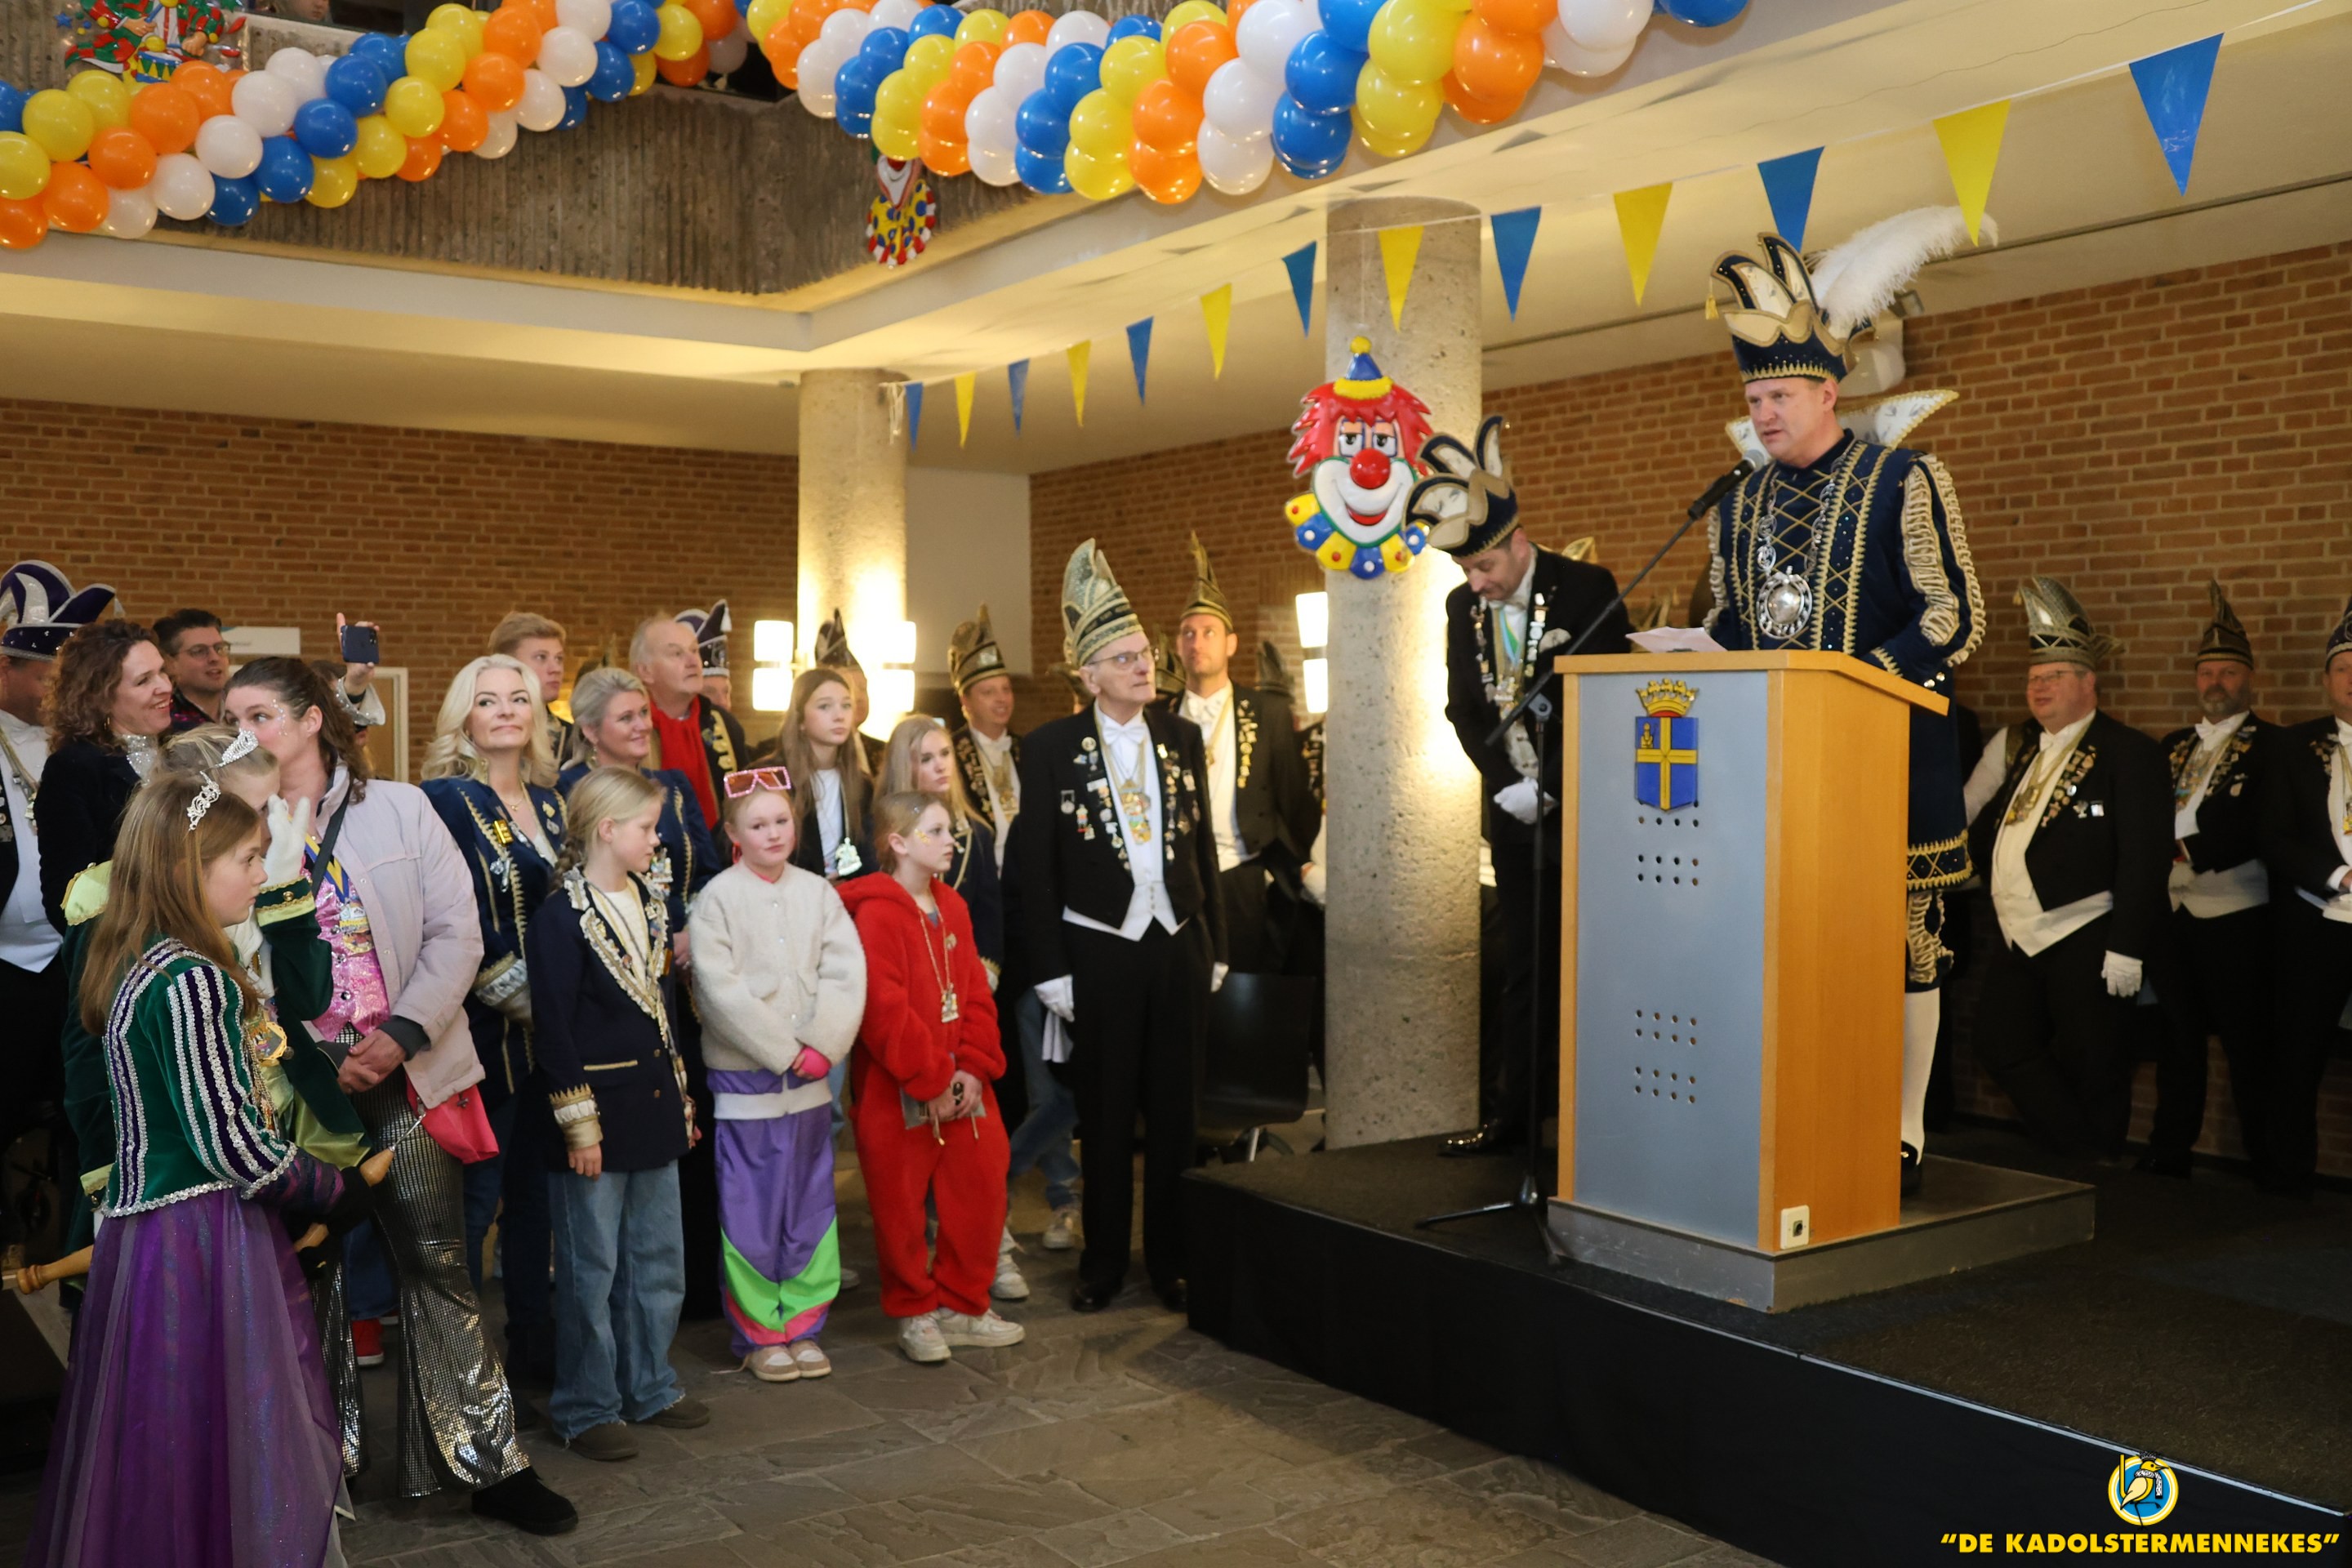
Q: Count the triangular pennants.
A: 13